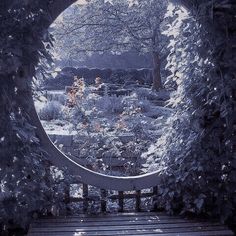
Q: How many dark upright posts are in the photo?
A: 6